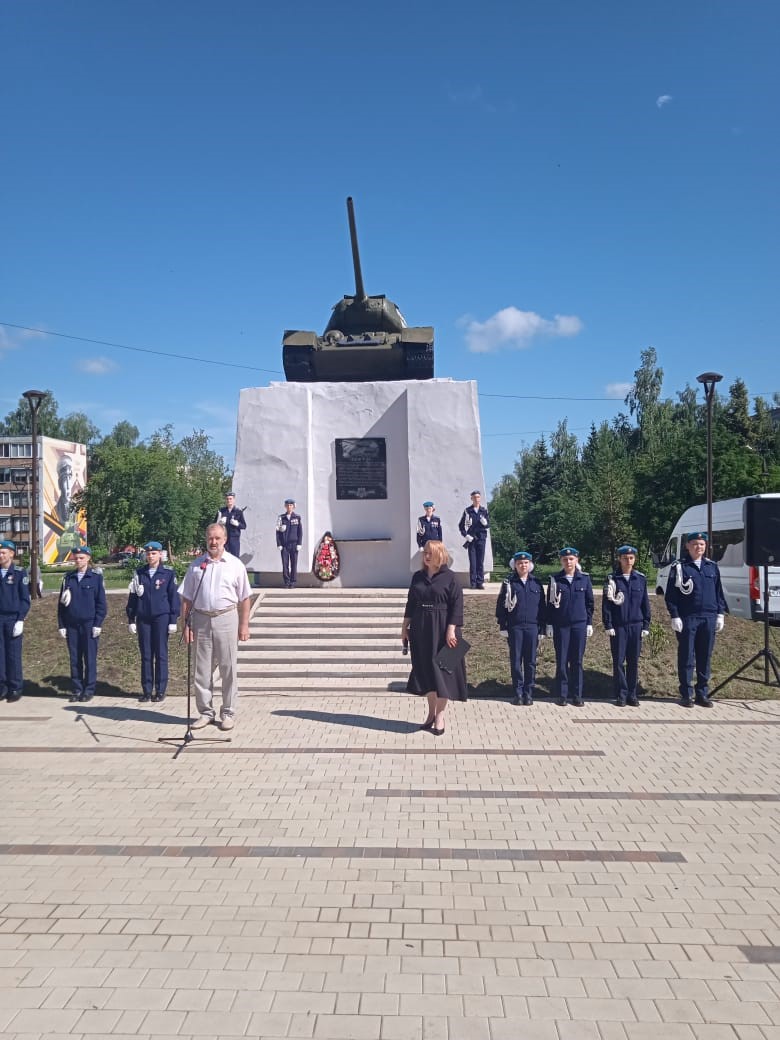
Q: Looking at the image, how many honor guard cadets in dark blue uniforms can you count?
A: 11